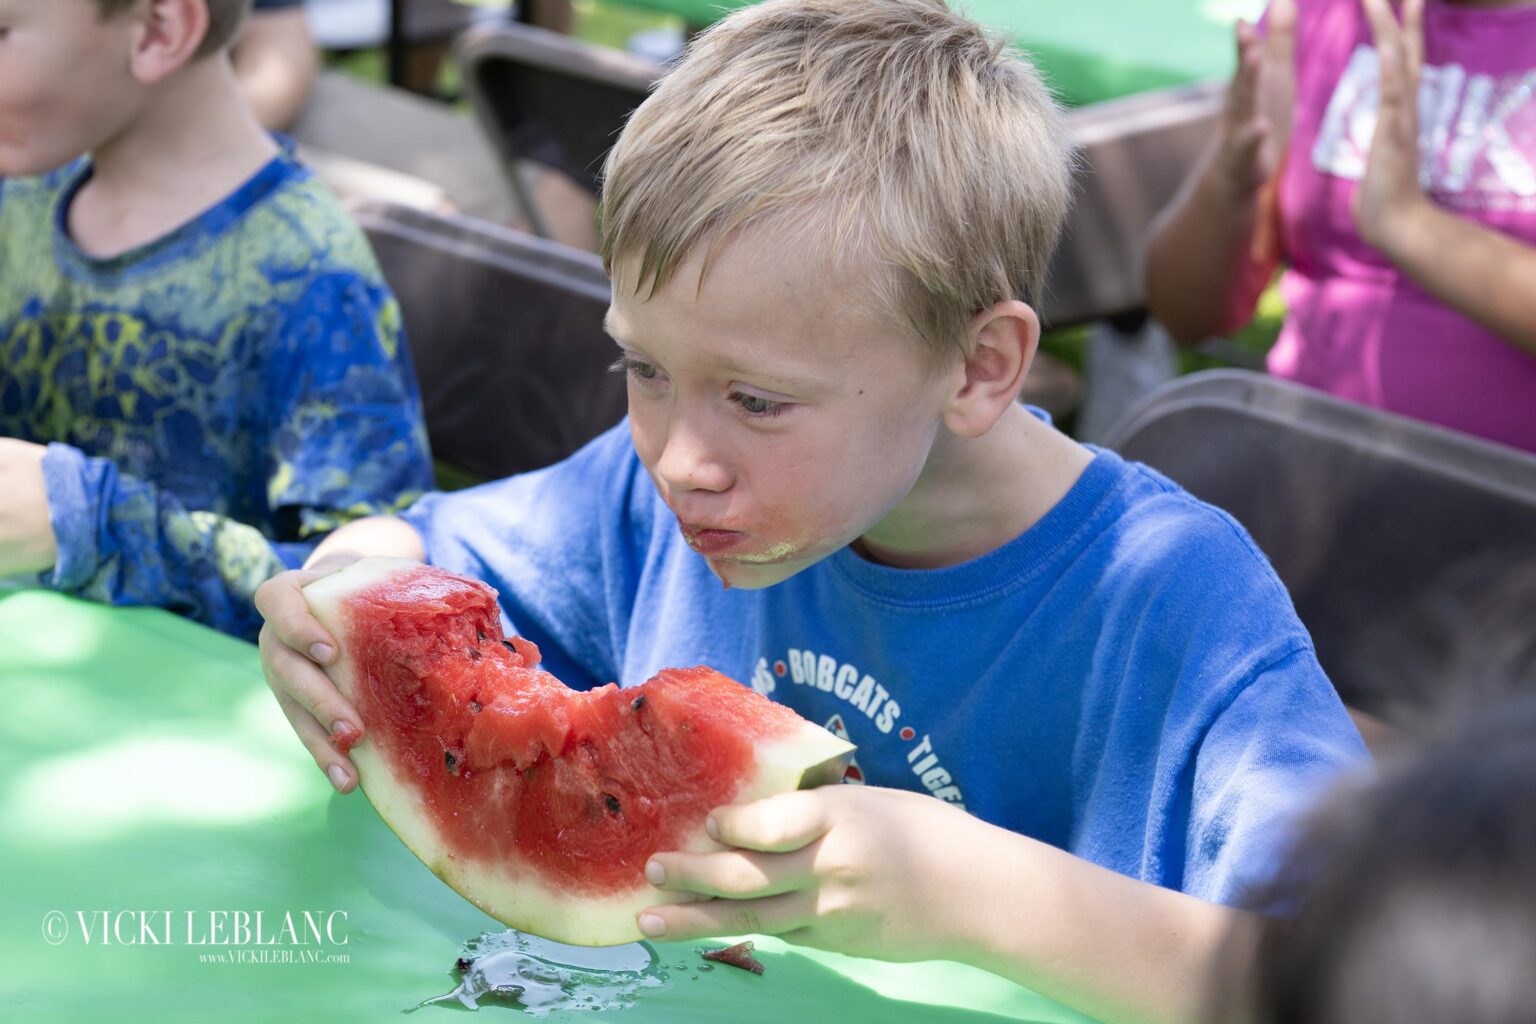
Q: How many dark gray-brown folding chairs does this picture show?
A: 4